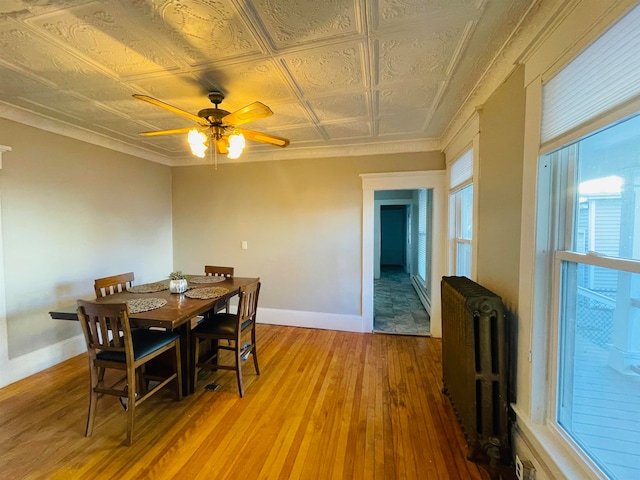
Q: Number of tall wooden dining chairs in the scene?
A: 4